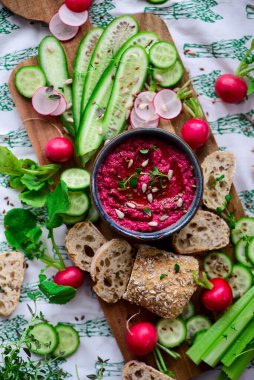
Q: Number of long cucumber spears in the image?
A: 5